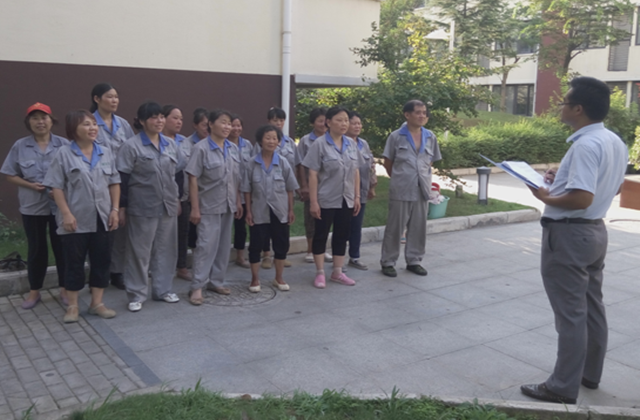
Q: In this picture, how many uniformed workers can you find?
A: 14